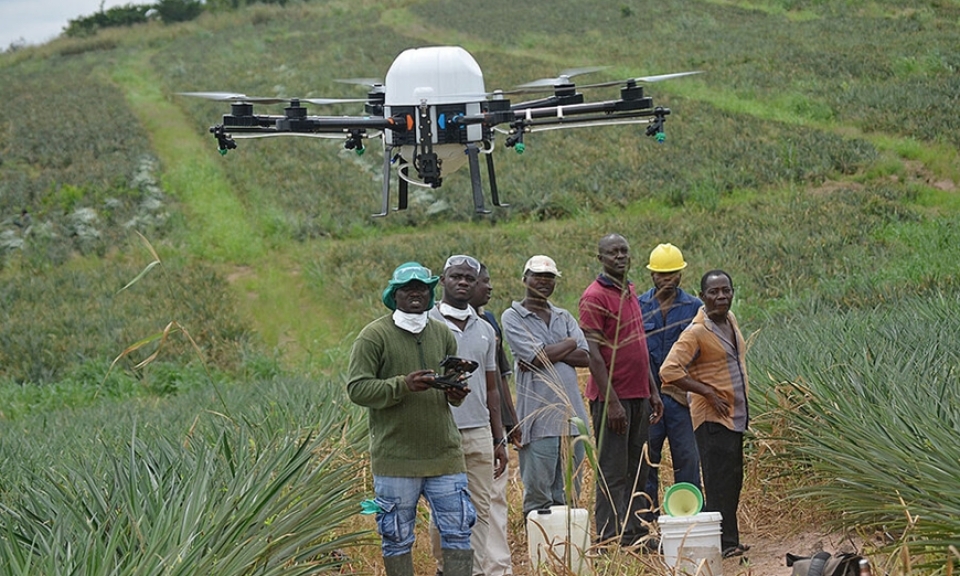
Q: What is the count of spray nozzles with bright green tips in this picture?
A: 4